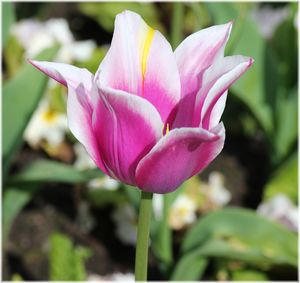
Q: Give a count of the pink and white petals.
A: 6